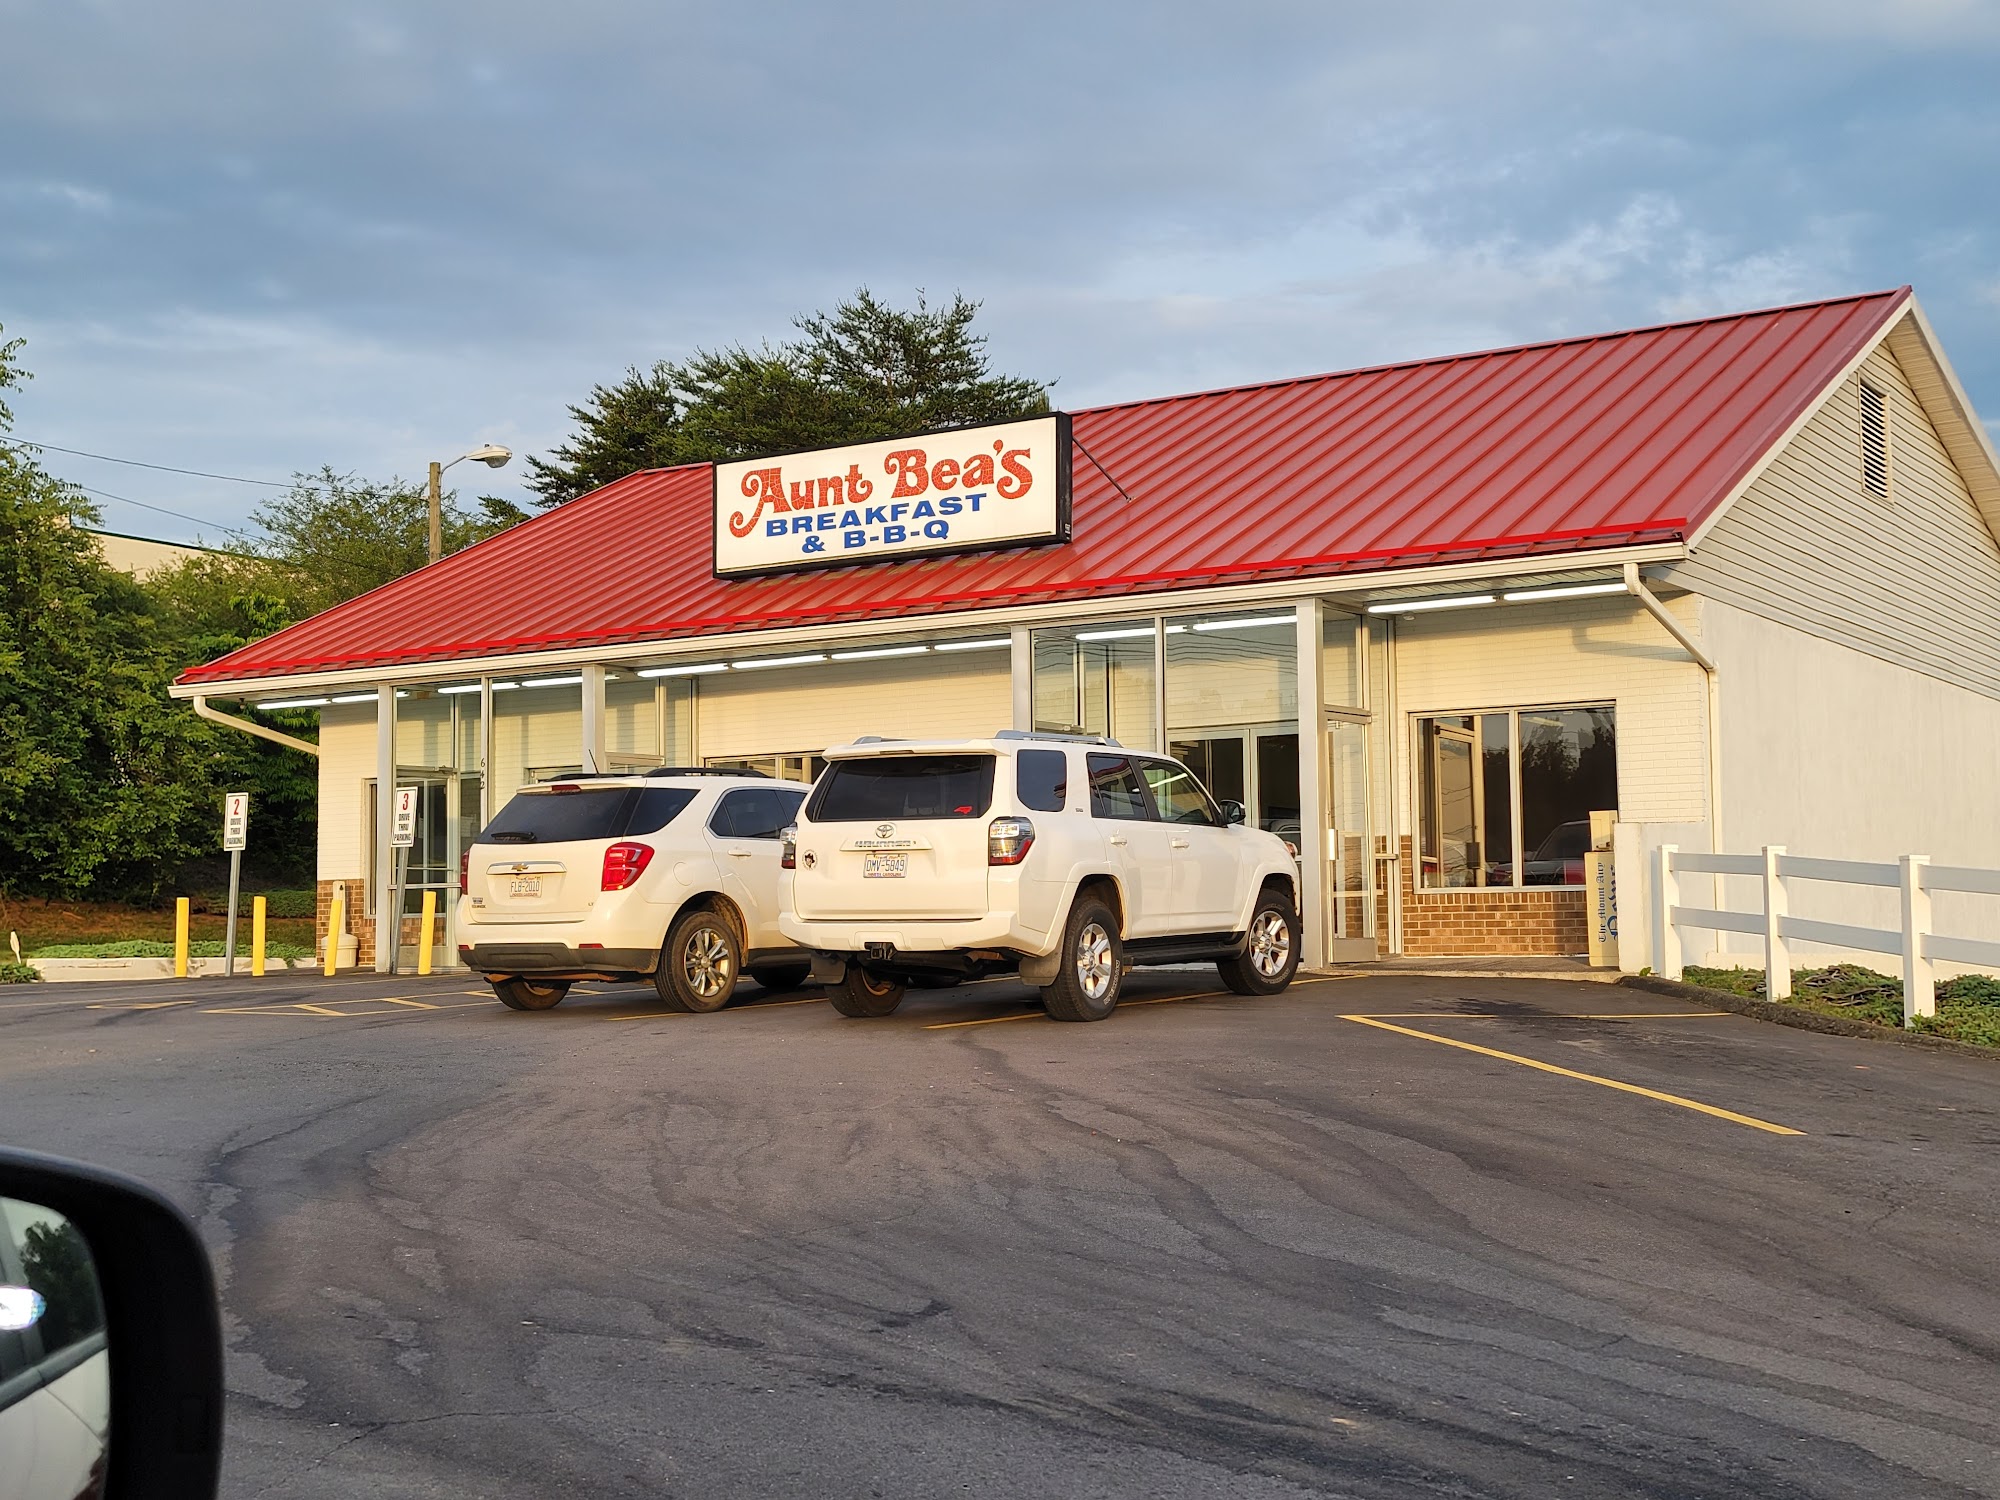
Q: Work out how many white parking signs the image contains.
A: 2